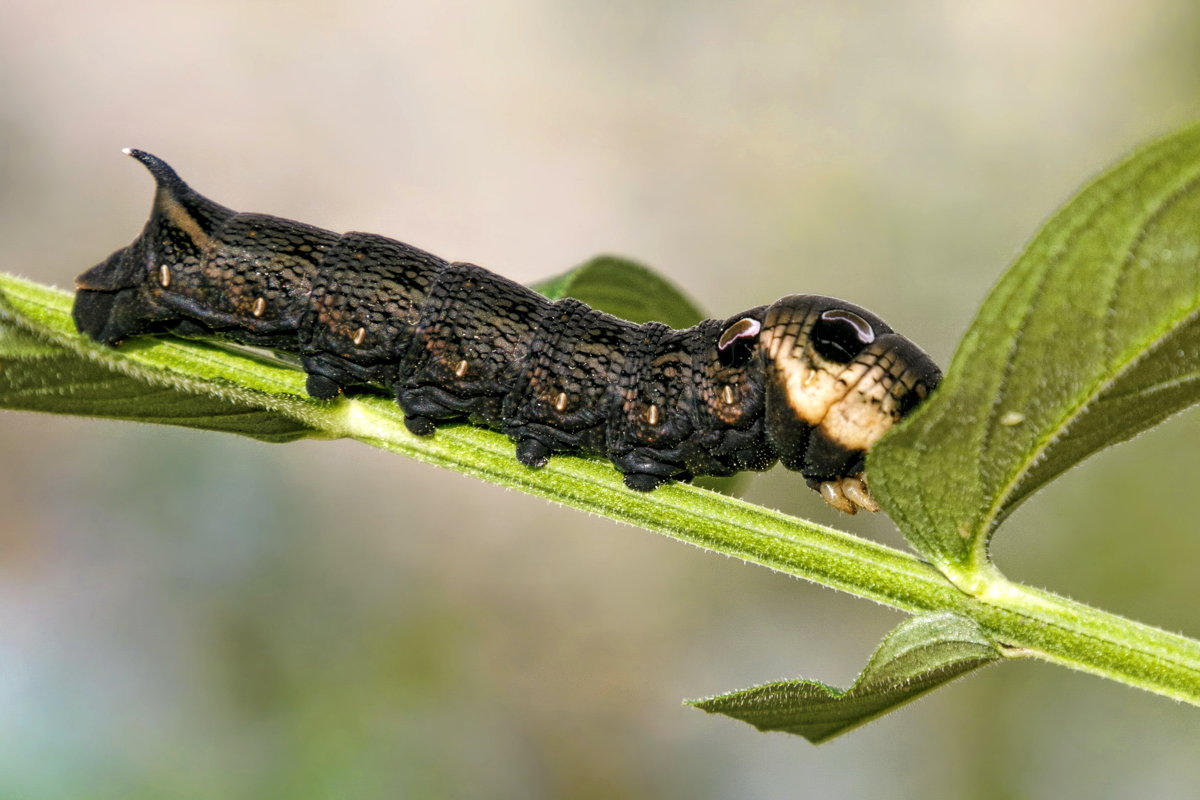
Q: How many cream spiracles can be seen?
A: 7